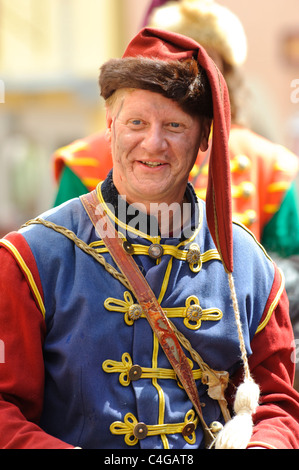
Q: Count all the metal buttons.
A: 8